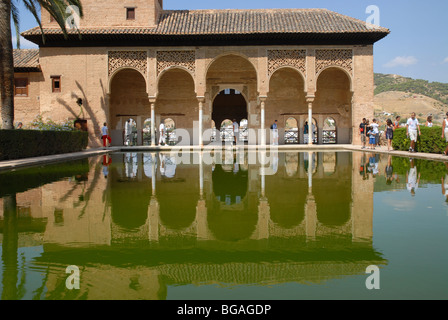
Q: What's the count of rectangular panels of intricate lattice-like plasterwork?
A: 4